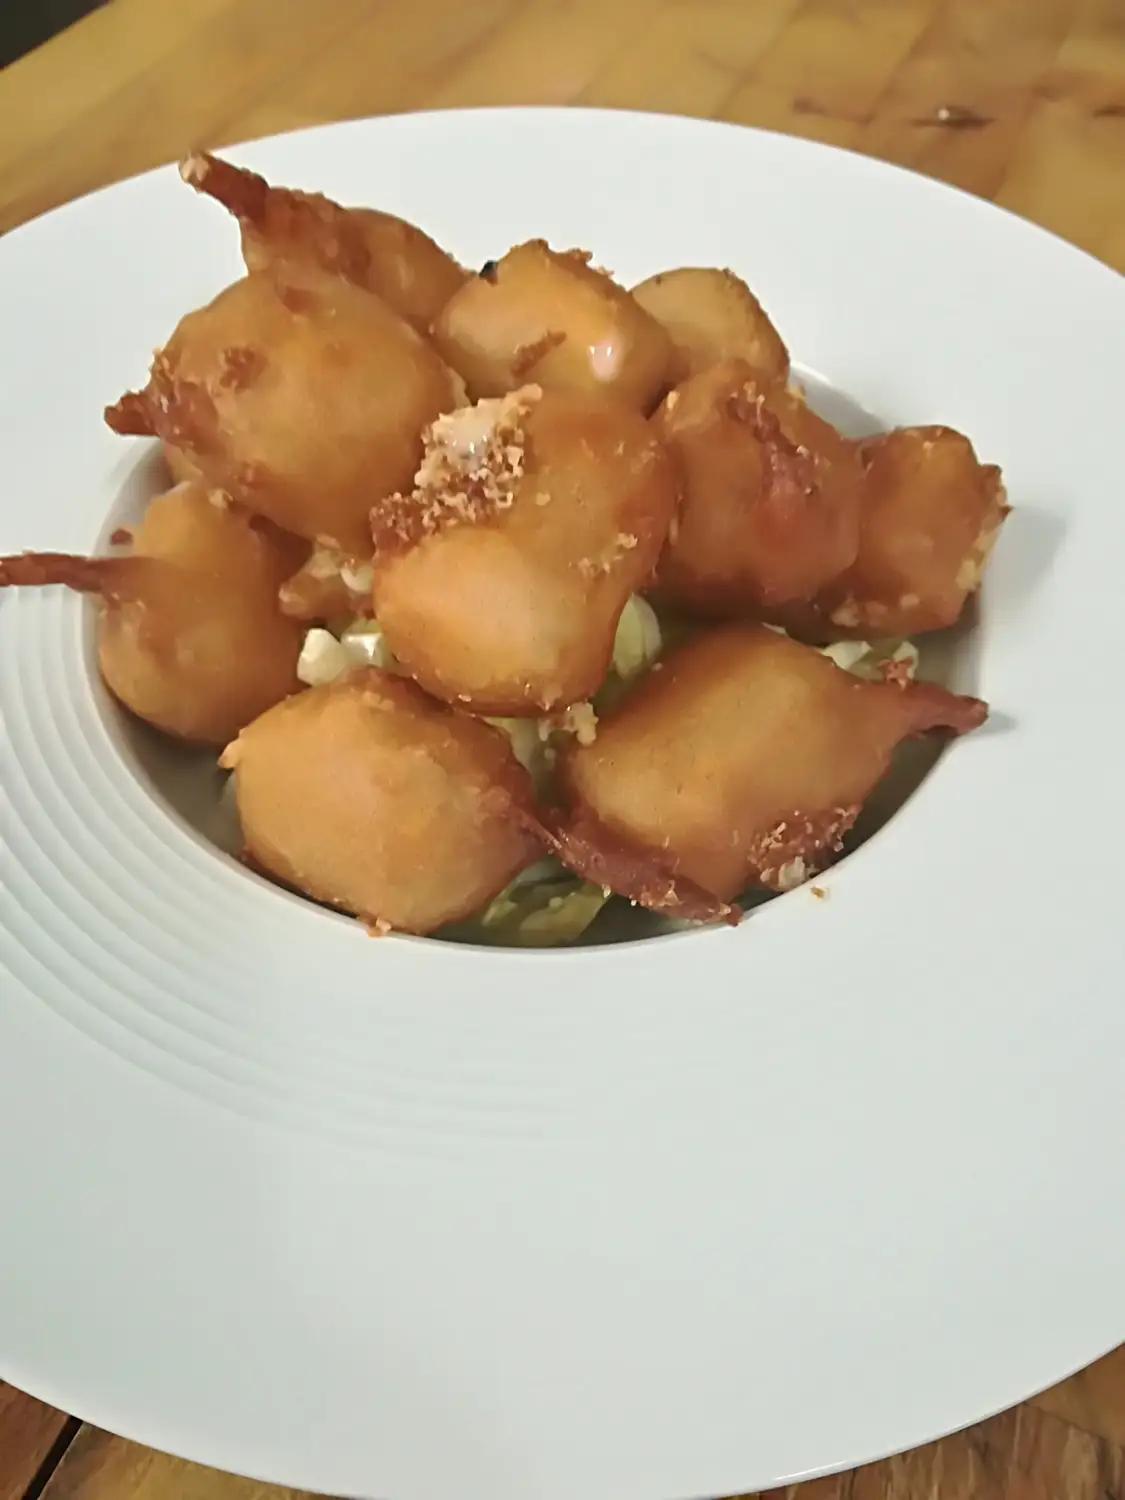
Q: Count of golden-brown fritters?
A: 10